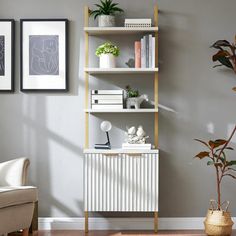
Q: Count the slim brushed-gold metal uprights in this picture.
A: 2